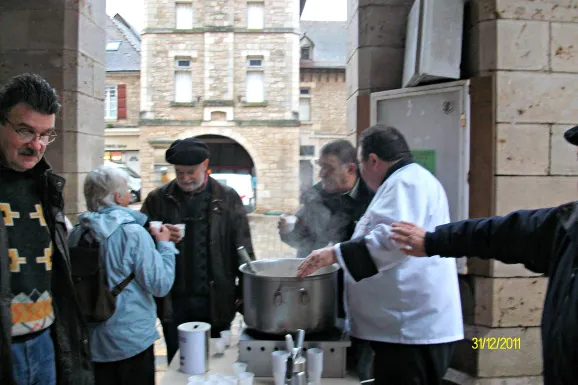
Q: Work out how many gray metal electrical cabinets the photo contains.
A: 2